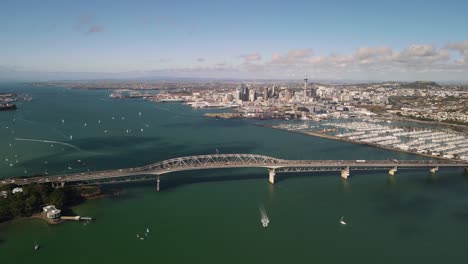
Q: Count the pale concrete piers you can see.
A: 5